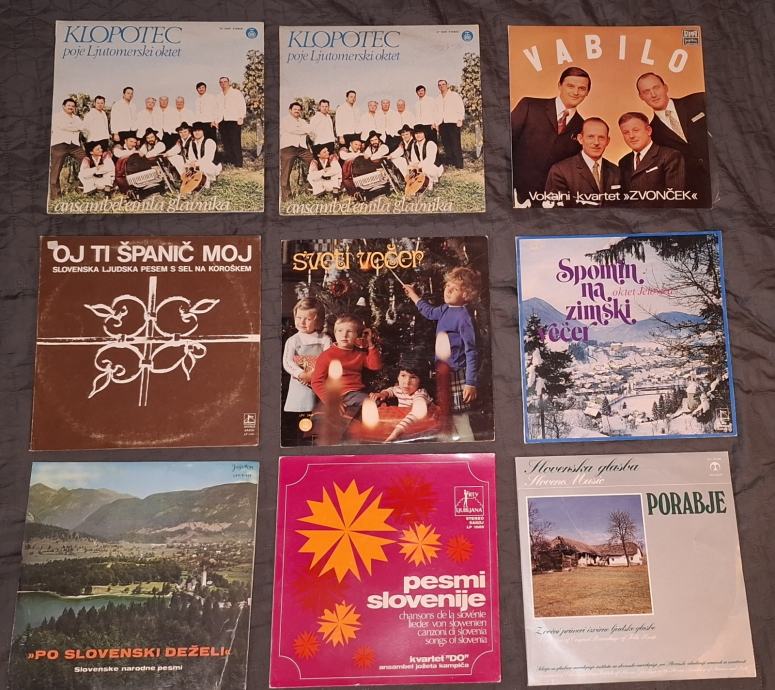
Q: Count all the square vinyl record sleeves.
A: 9